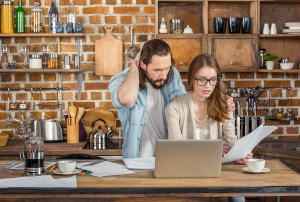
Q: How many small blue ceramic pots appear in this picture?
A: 3